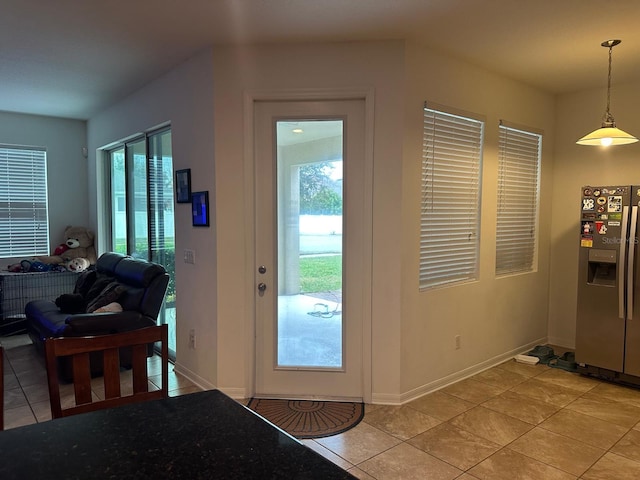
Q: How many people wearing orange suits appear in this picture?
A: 0